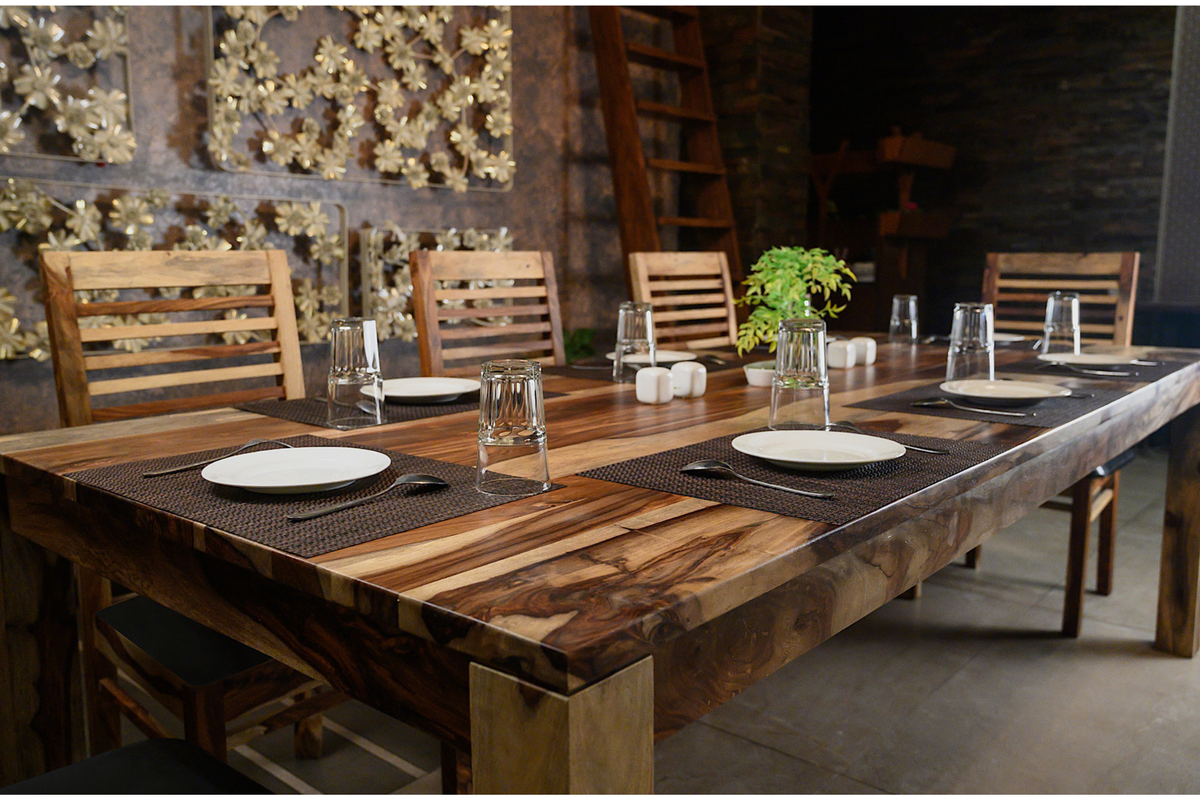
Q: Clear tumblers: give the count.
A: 7